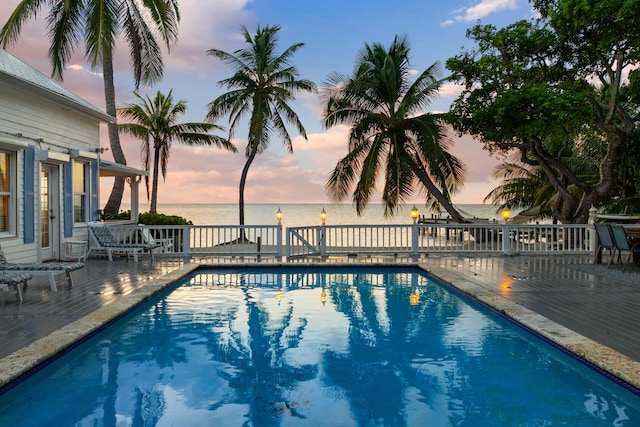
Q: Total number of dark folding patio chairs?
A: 2